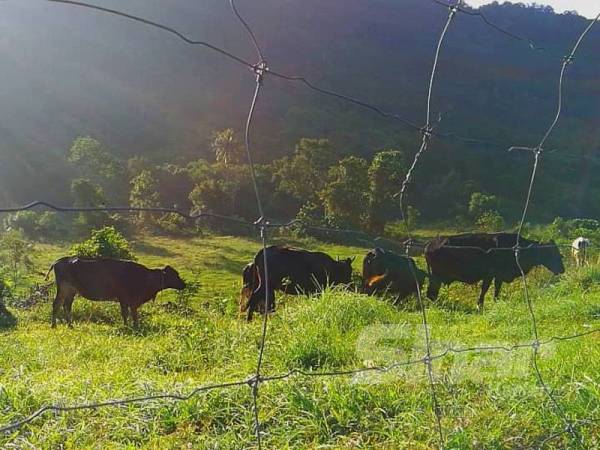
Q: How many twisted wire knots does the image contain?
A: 12